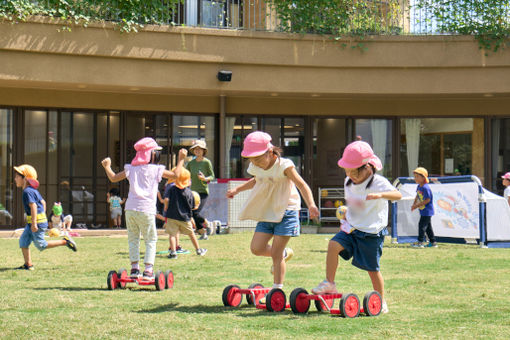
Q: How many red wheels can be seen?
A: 11